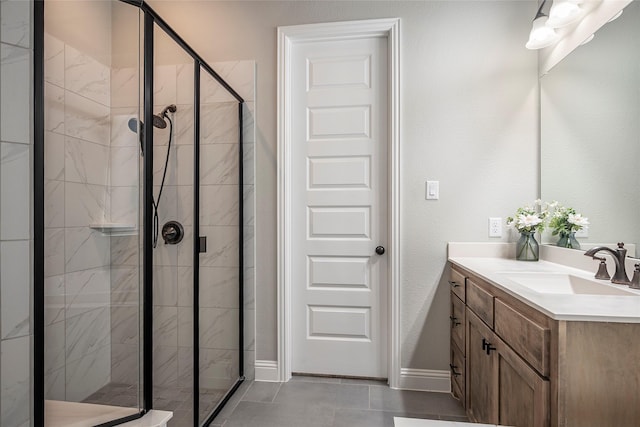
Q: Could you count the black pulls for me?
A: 5